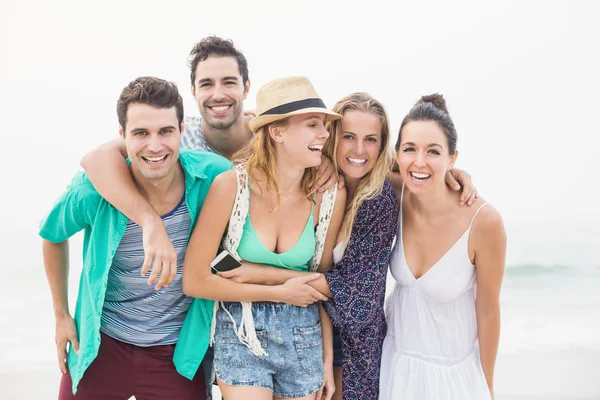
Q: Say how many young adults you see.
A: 5